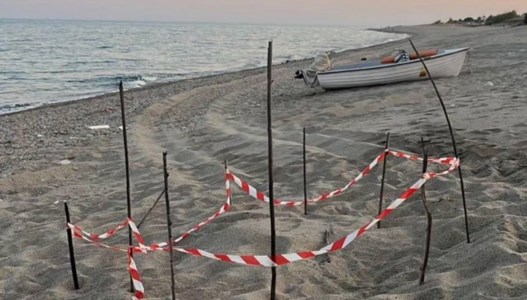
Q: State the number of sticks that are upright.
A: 9